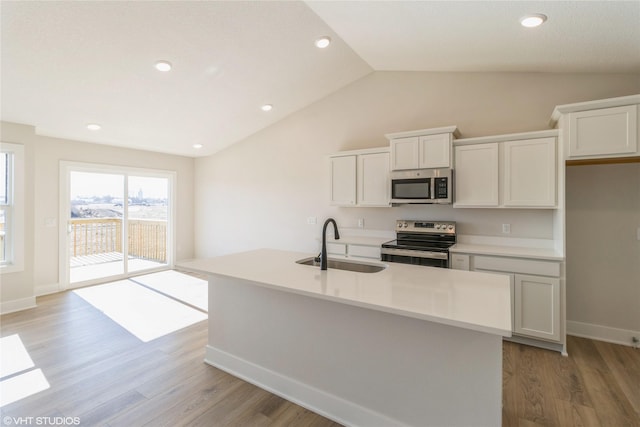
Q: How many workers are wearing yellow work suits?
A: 0